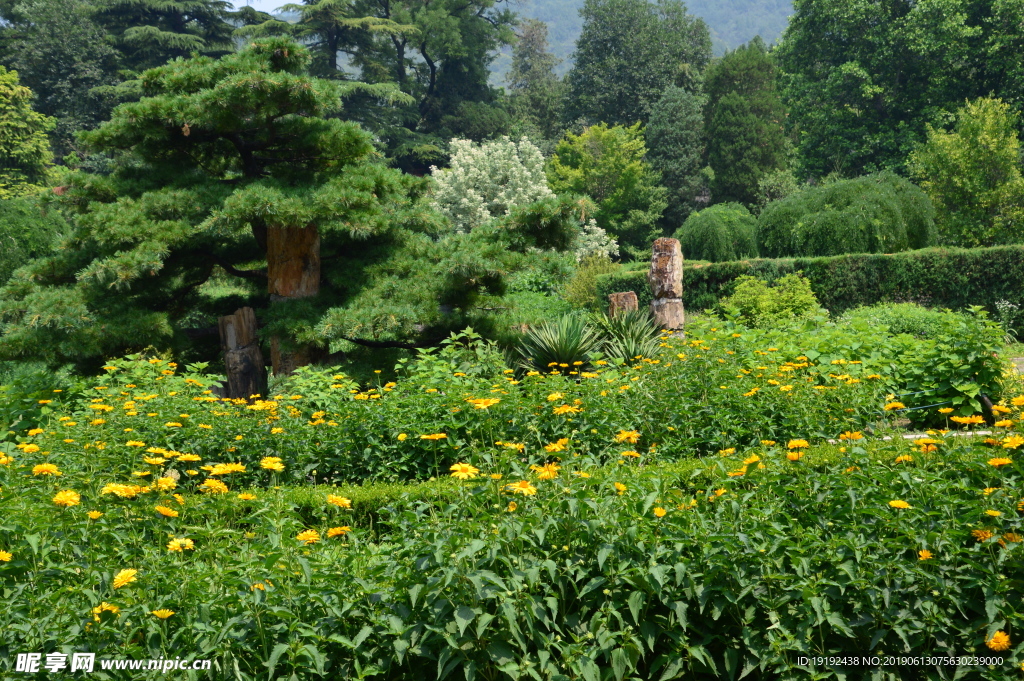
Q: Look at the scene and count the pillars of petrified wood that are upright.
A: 4